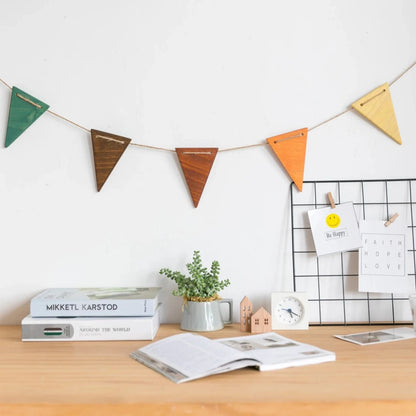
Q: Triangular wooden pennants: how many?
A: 5